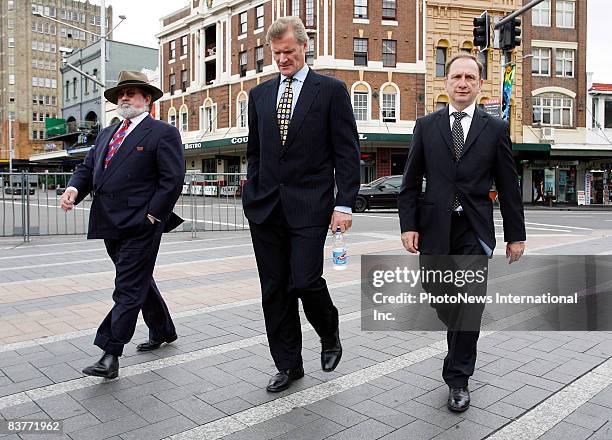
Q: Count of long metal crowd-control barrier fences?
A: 1